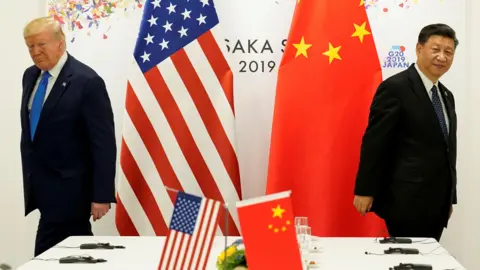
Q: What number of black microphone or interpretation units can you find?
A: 5